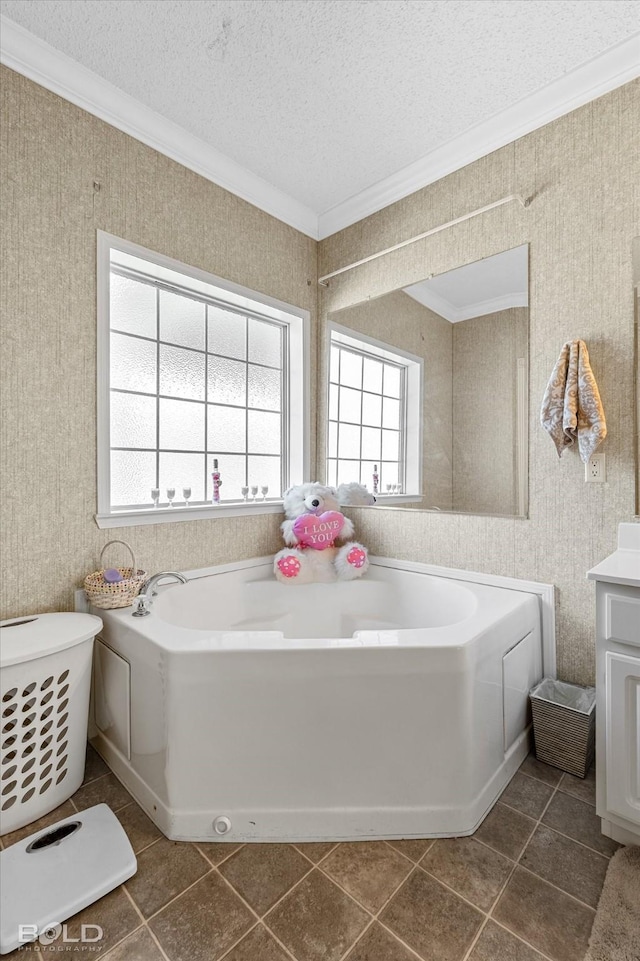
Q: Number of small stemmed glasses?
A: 6